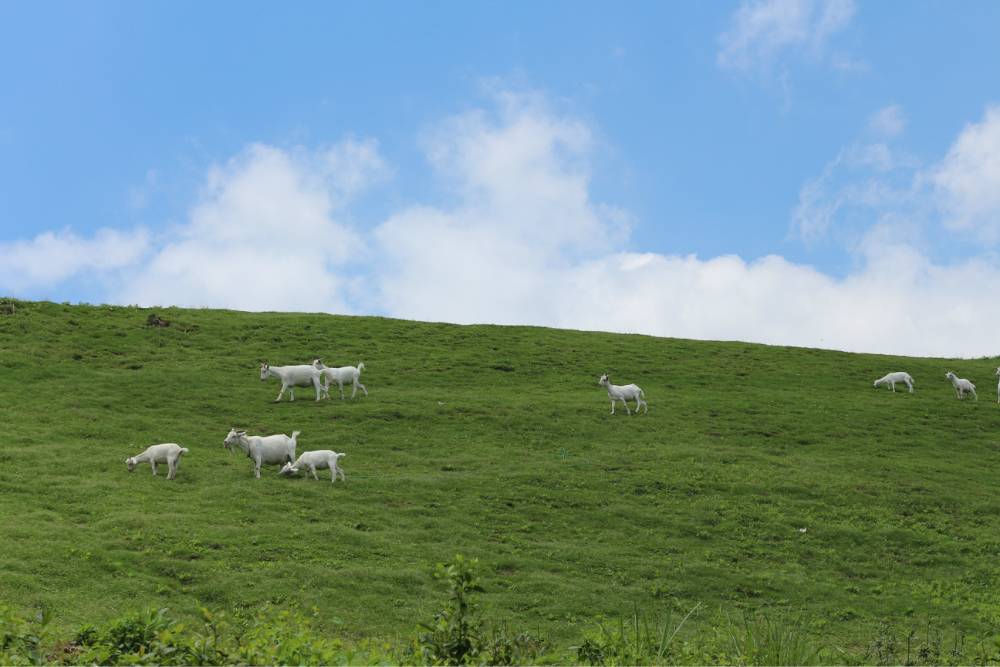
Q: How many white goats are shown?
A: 9